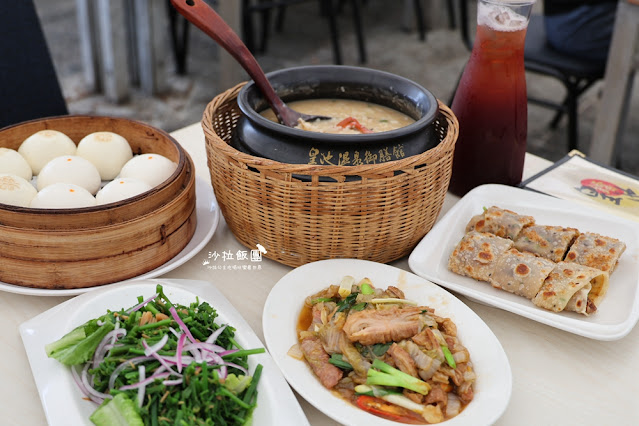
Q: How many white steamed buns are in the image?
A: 8